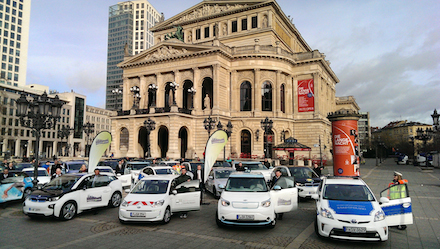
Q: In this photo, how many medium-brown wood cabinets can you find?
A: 0